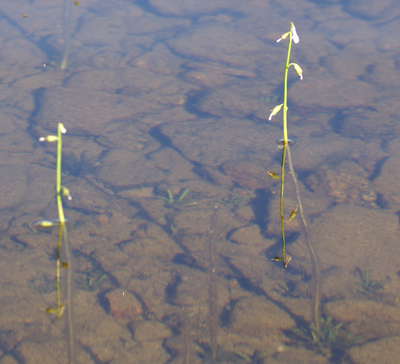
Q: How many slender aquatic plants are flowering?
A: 2